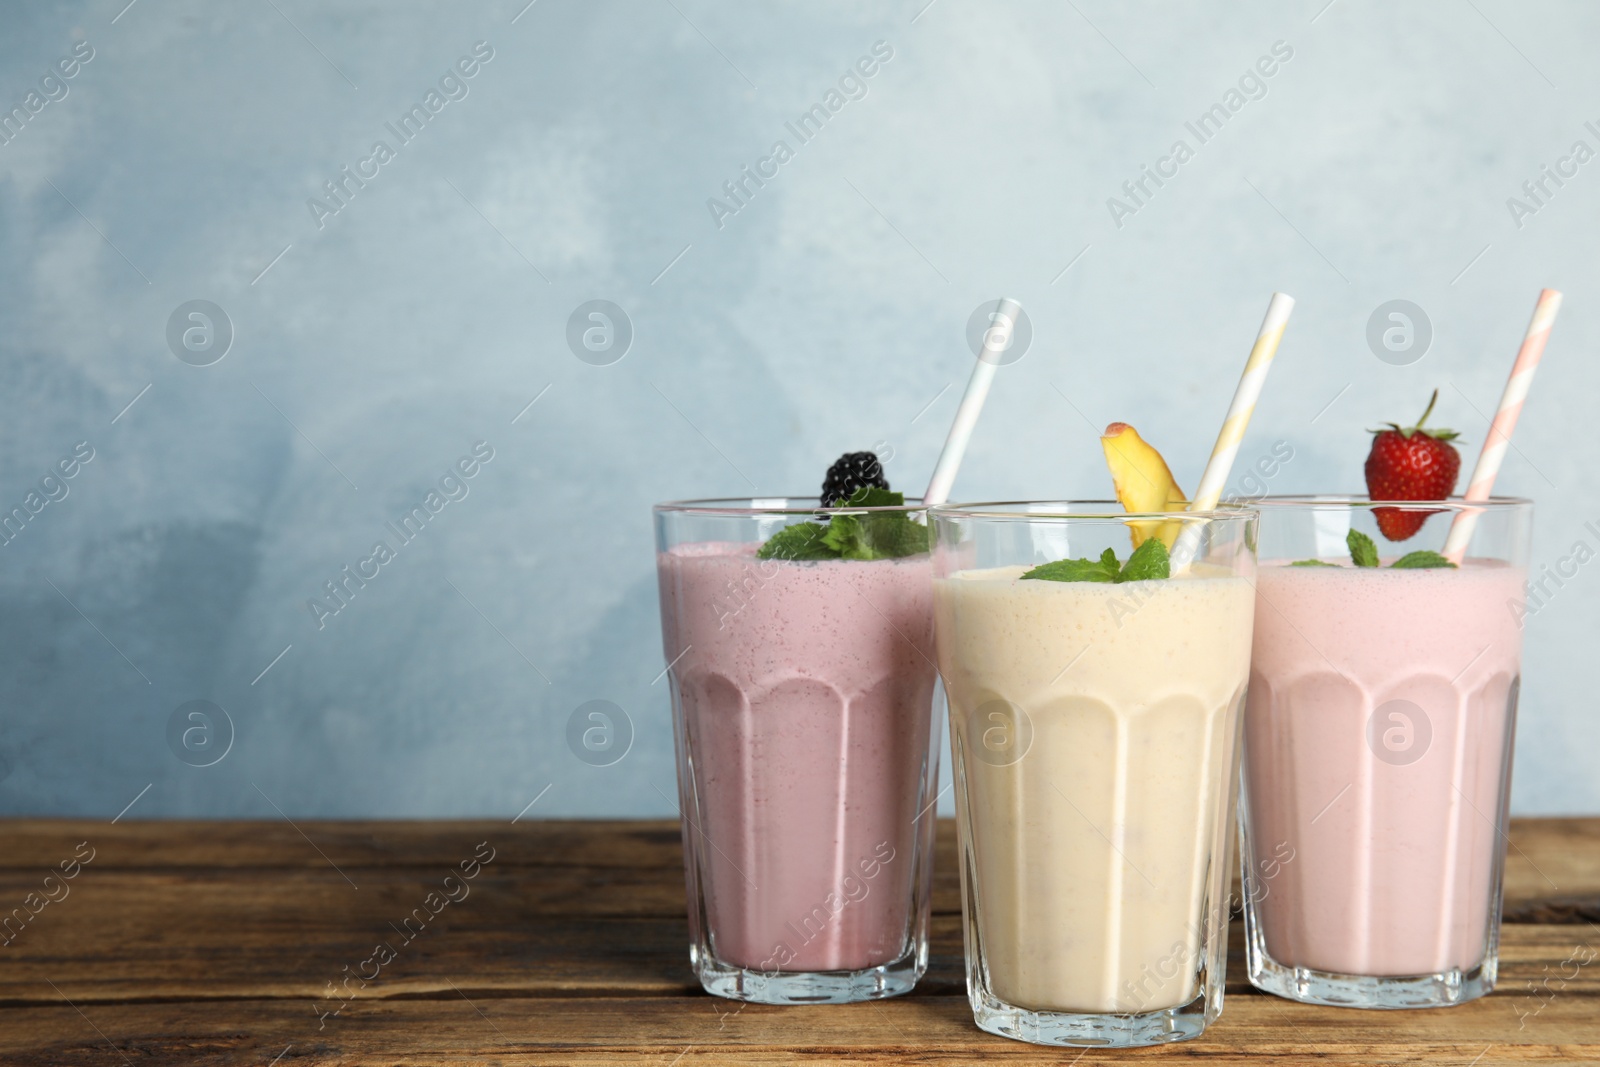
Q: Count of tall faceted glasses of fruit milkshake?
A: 3